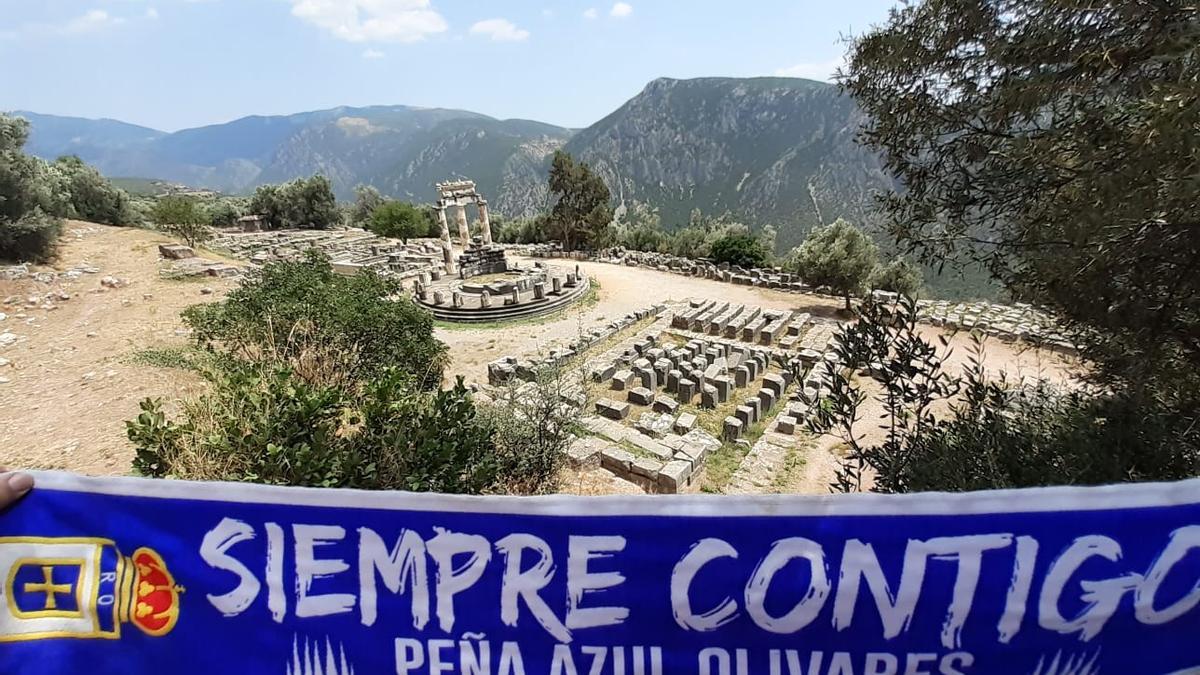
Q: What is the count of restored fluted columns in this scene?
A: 3